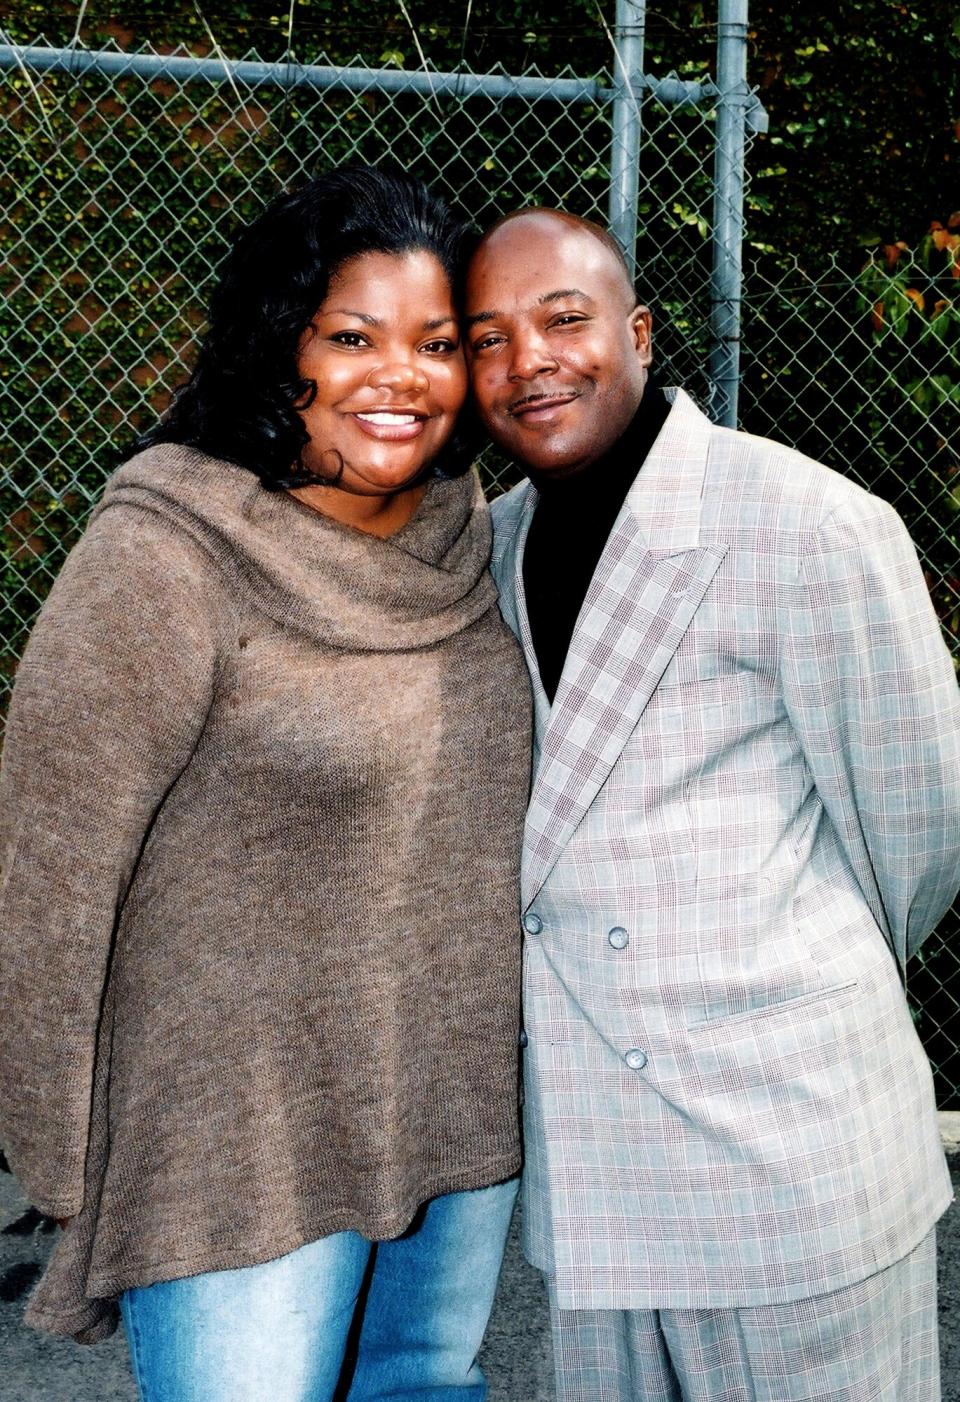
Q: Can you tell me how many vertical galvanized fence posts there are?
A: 2